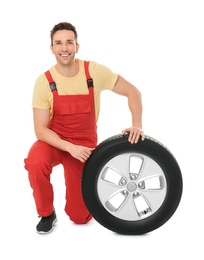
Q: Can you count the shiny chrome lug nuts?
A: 5